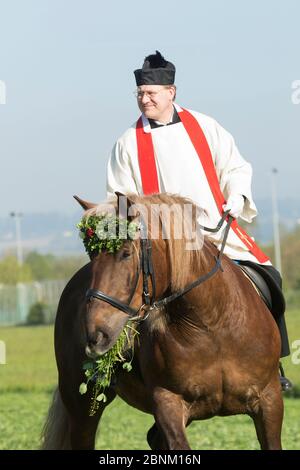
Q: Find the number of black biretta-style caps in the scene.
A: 1